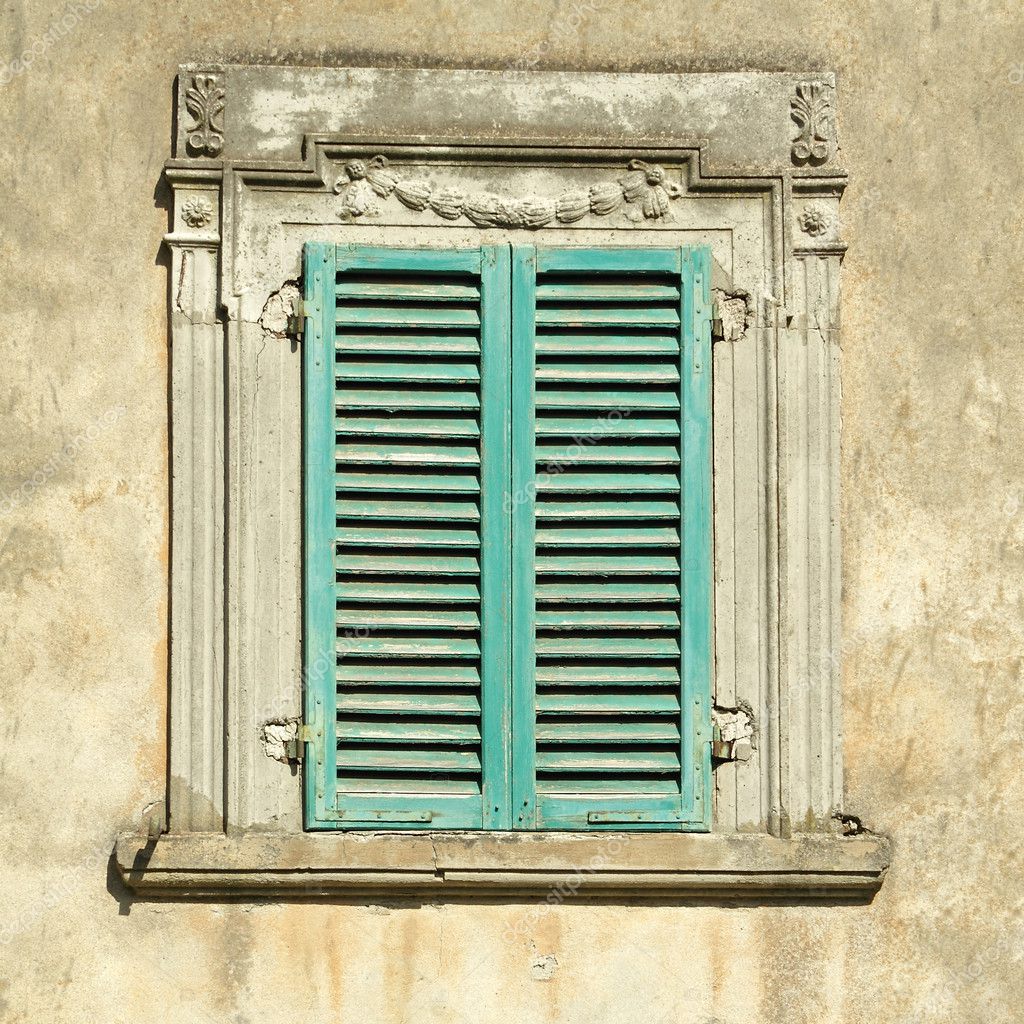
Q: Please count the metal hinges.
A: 4